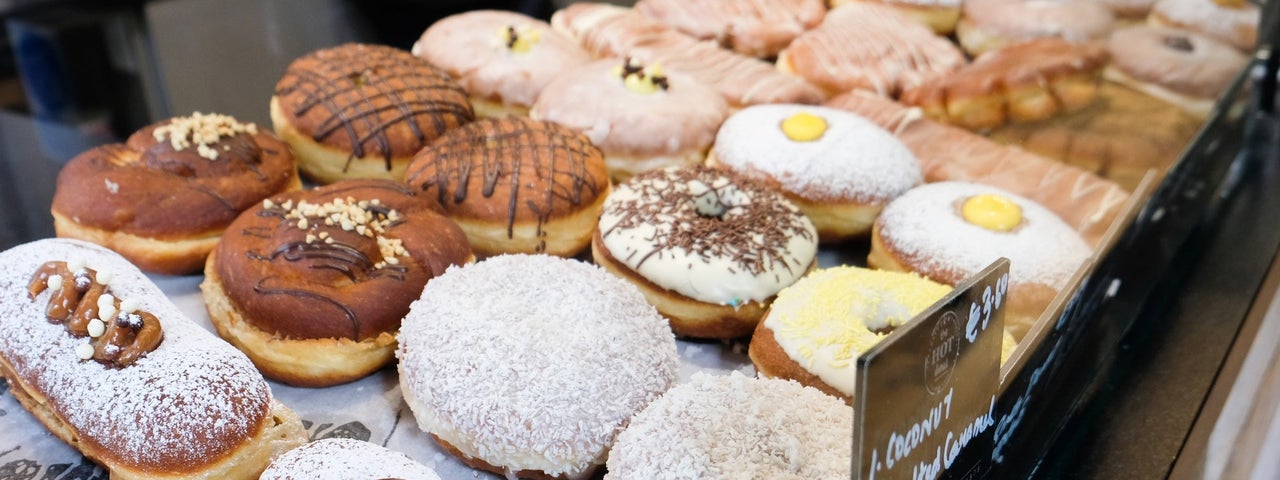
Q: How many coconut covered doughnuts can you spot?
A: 2